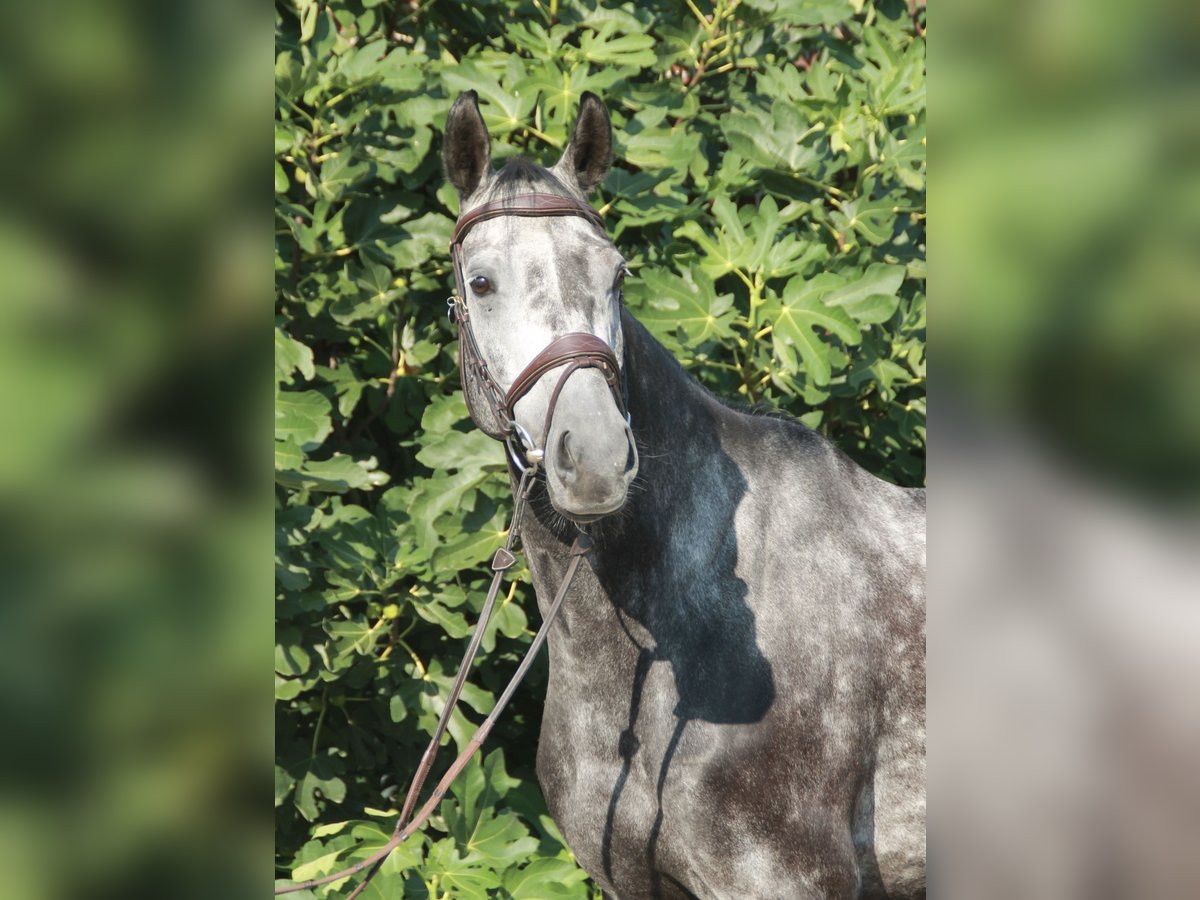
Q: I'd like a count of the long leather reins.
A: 2